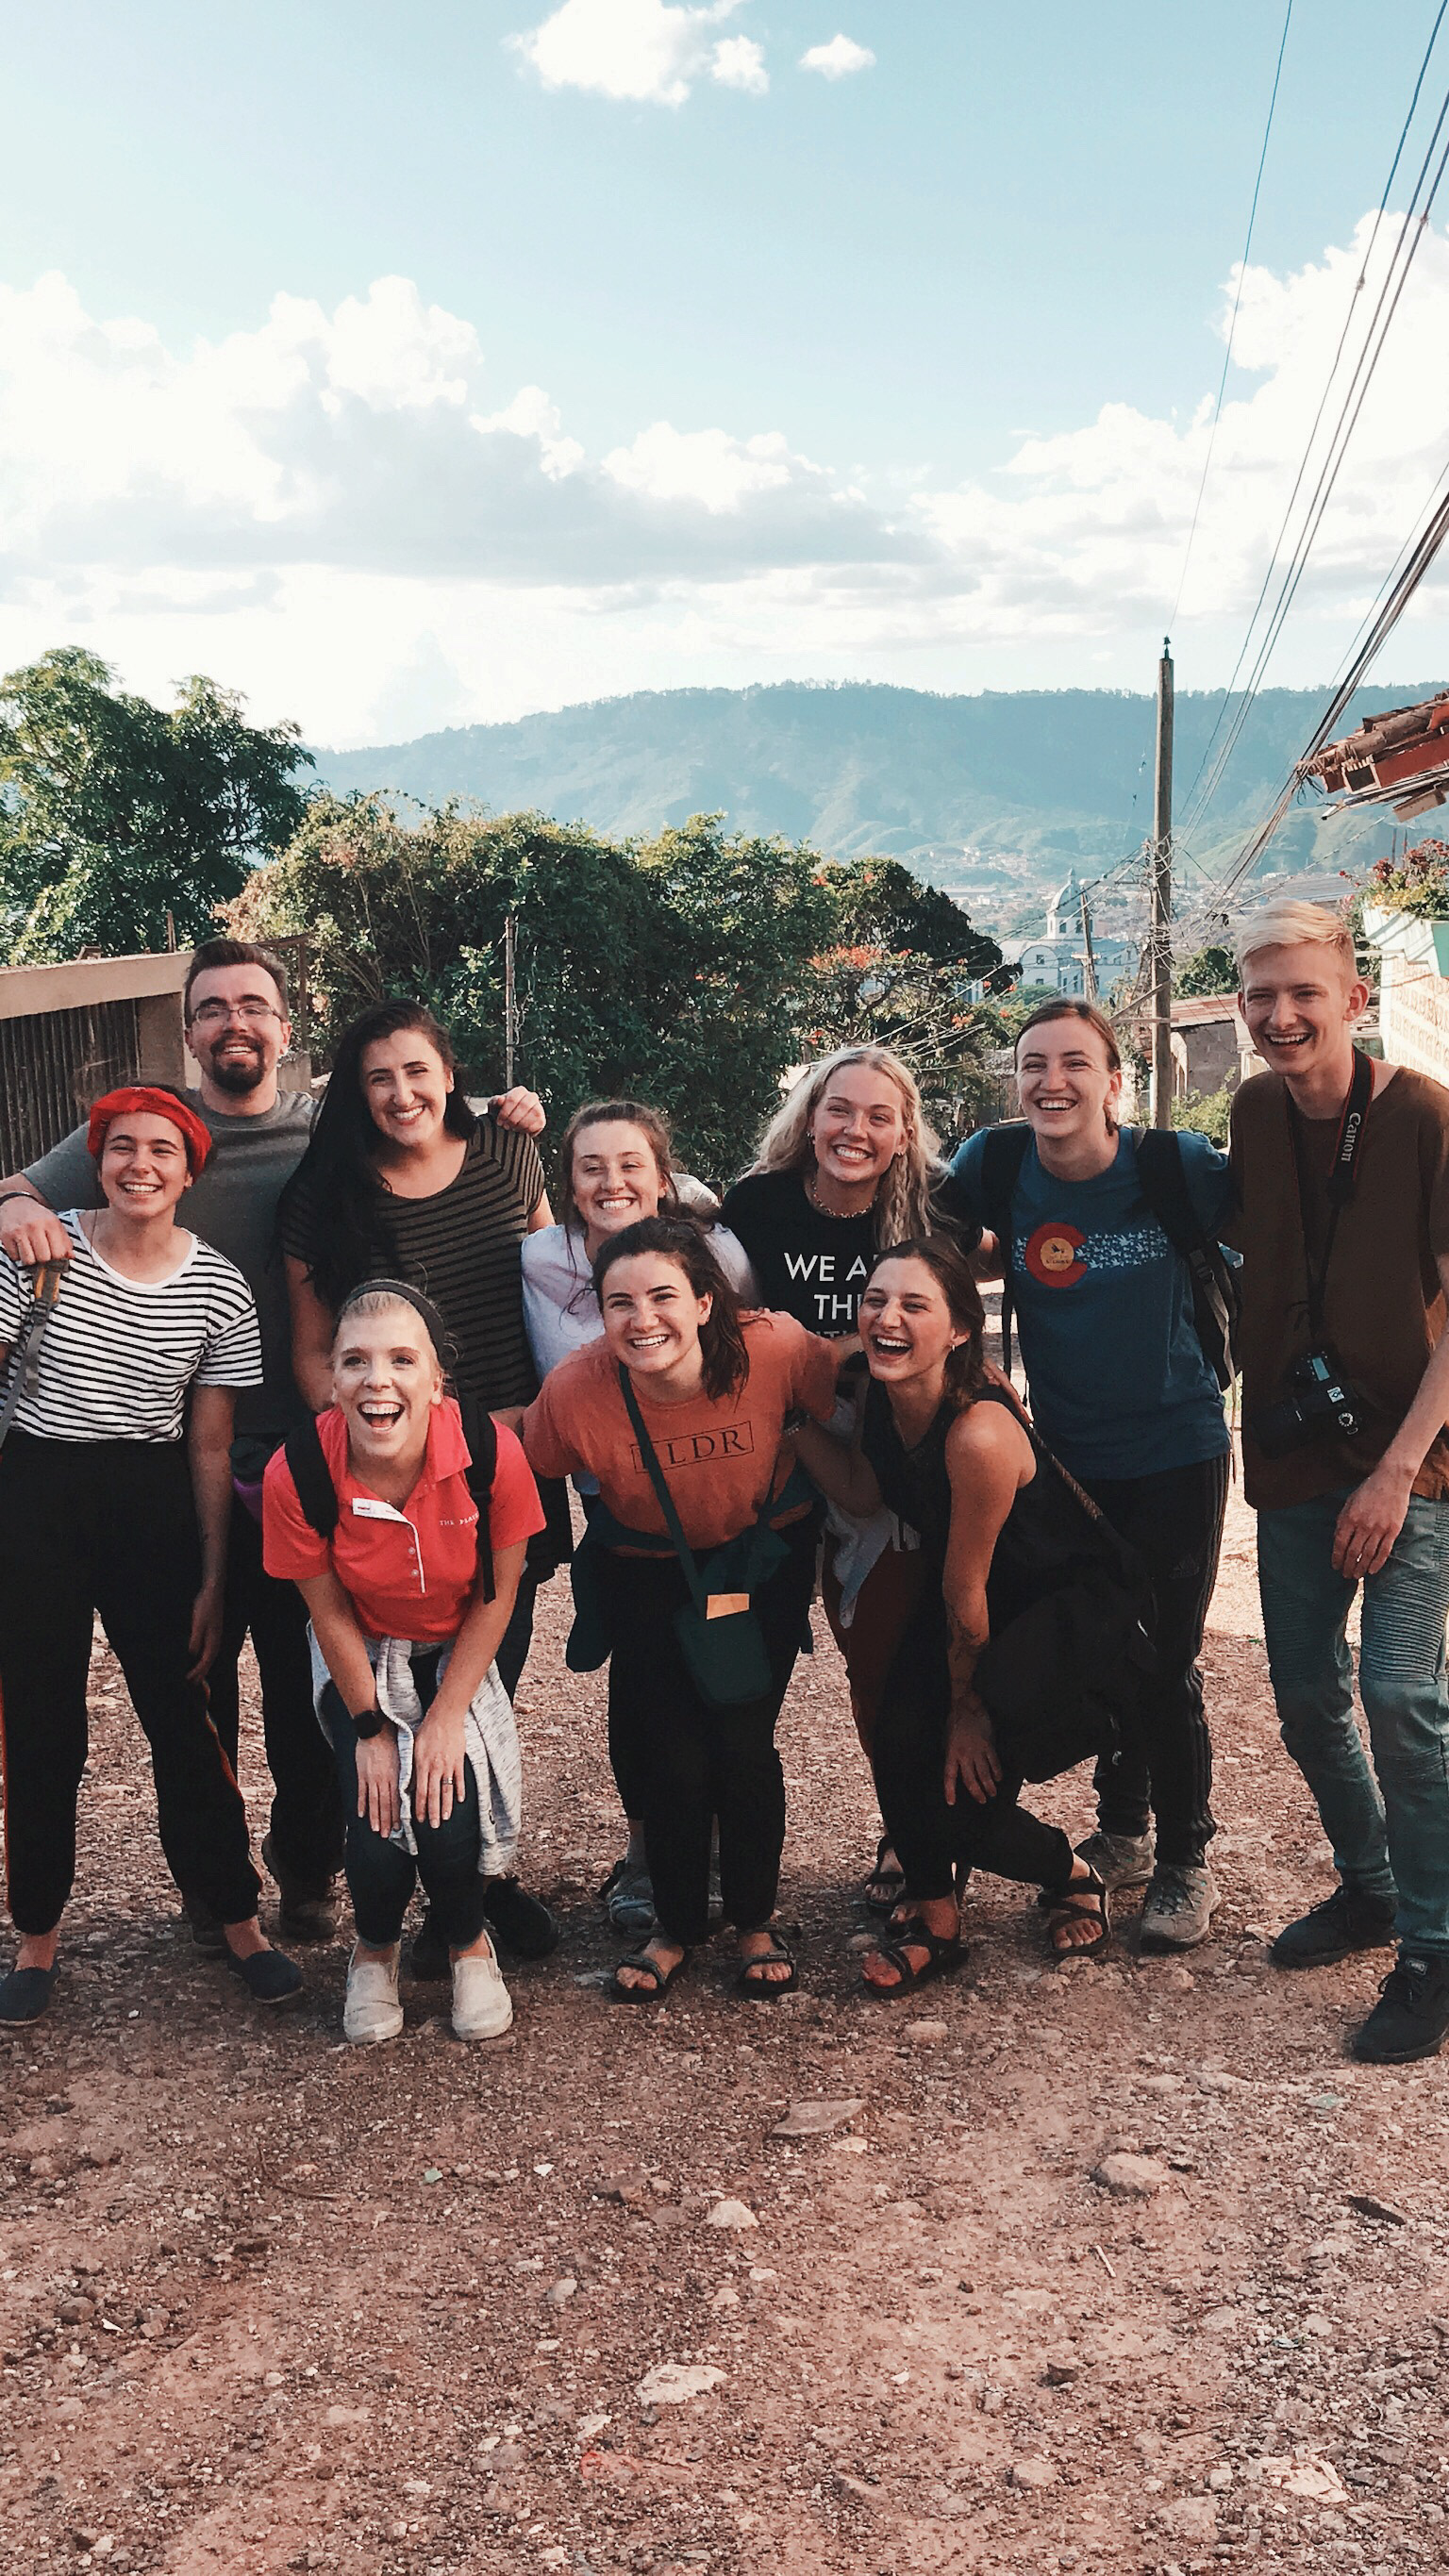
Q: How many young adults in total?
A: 10